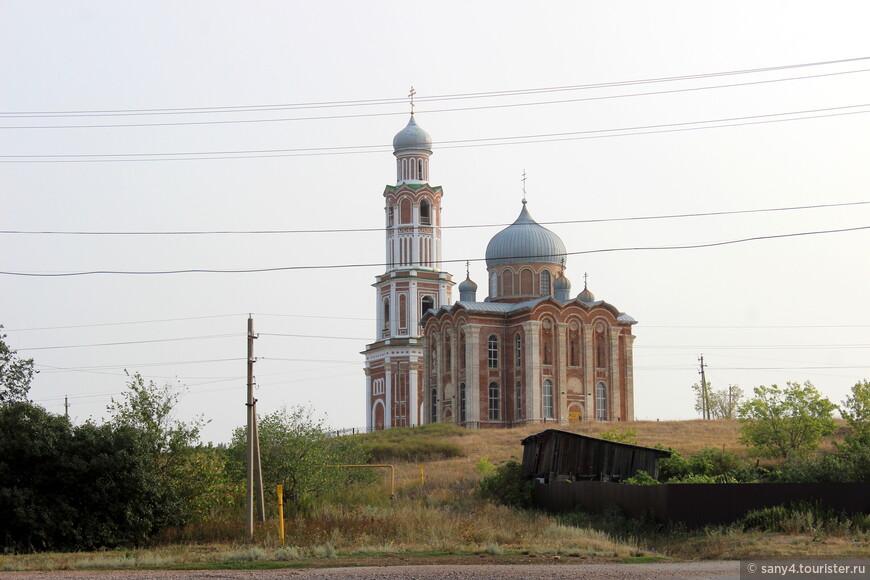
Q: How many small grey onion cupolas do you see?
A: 3